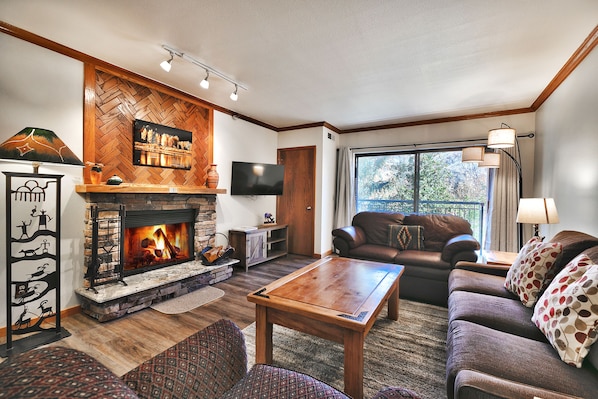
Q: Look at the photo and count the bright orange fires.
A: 1